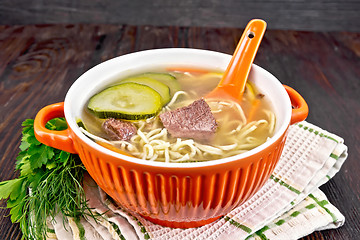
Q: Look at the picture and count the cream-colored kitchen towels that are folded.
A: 1